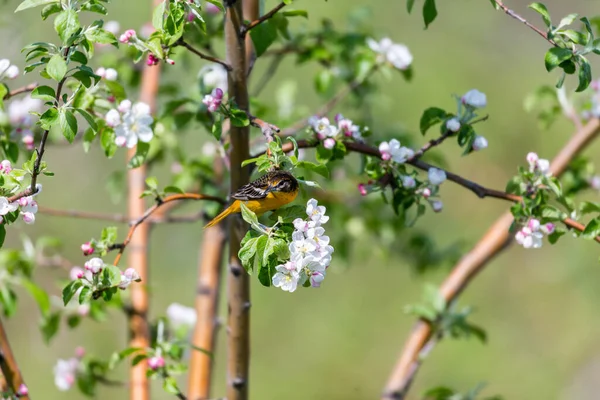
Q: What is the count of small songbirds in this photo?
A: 1